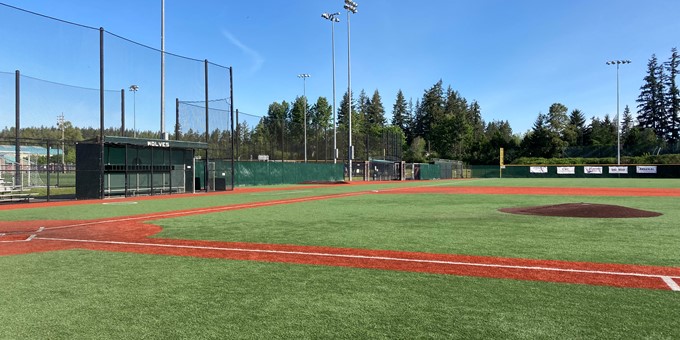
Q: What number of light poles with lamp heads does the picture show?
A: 5